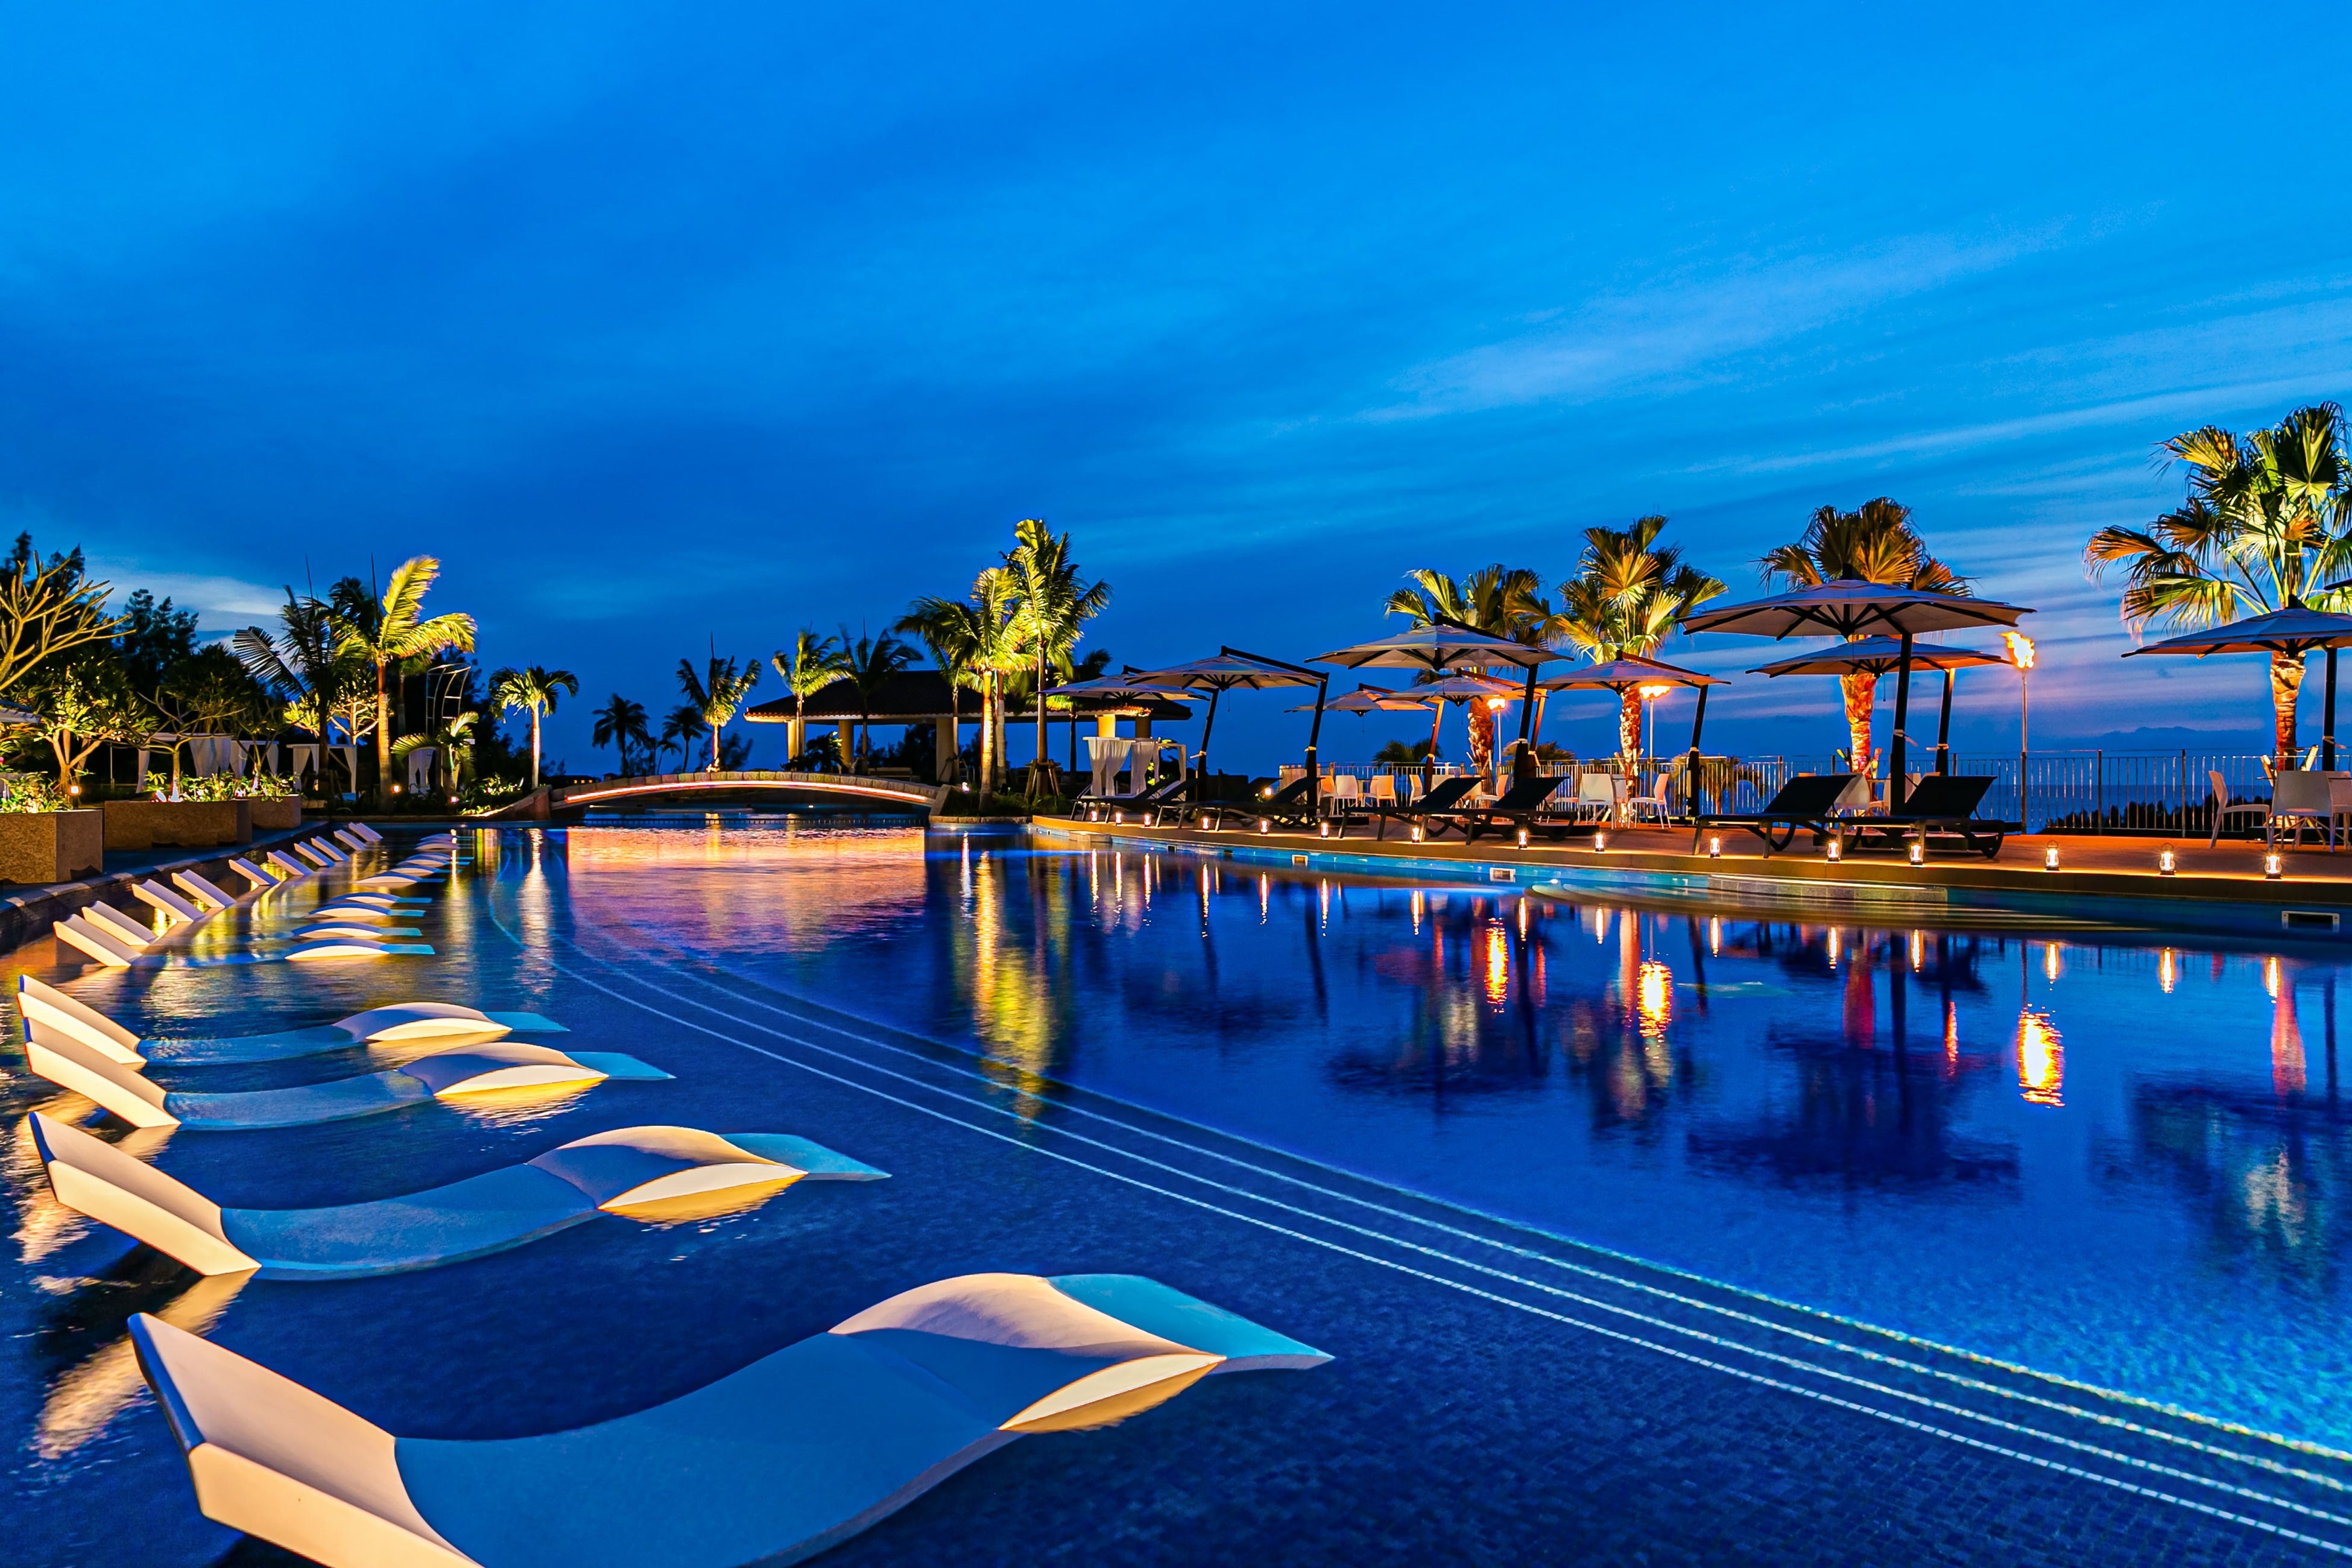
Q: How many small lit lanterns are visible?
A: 15